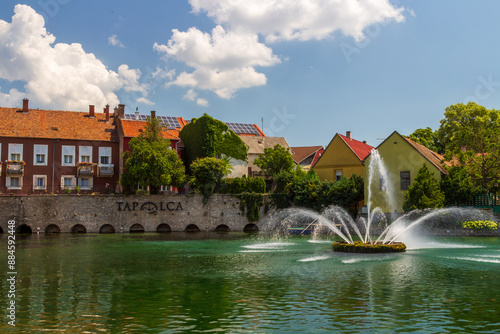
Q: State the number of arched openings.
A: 10